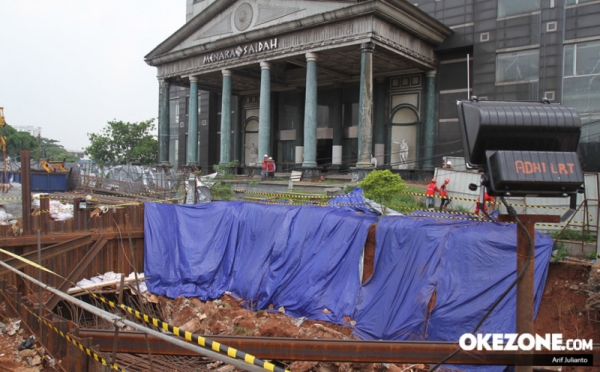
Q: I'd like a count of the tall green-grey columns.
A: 7